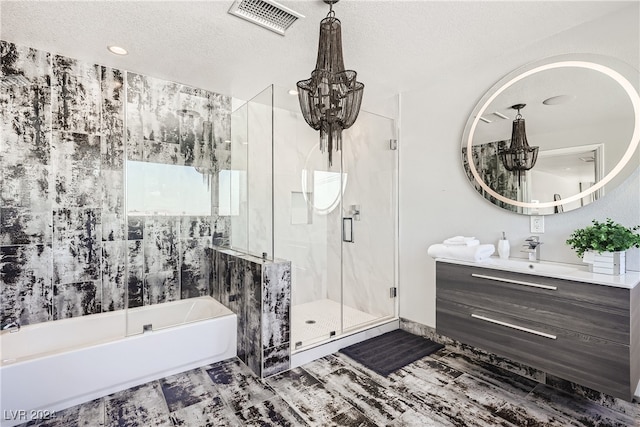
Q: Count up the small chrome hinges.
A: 2